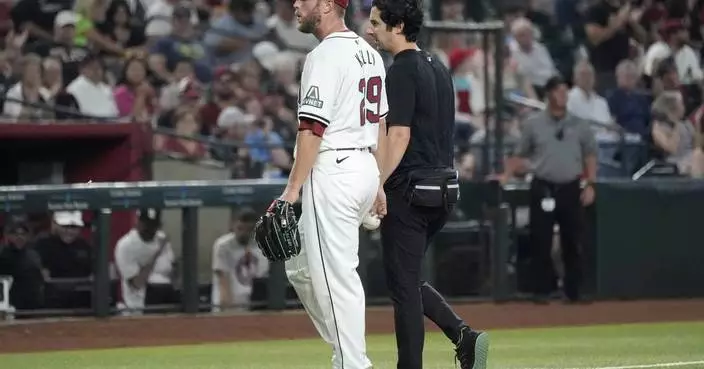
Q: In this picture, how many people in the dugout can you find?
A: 4